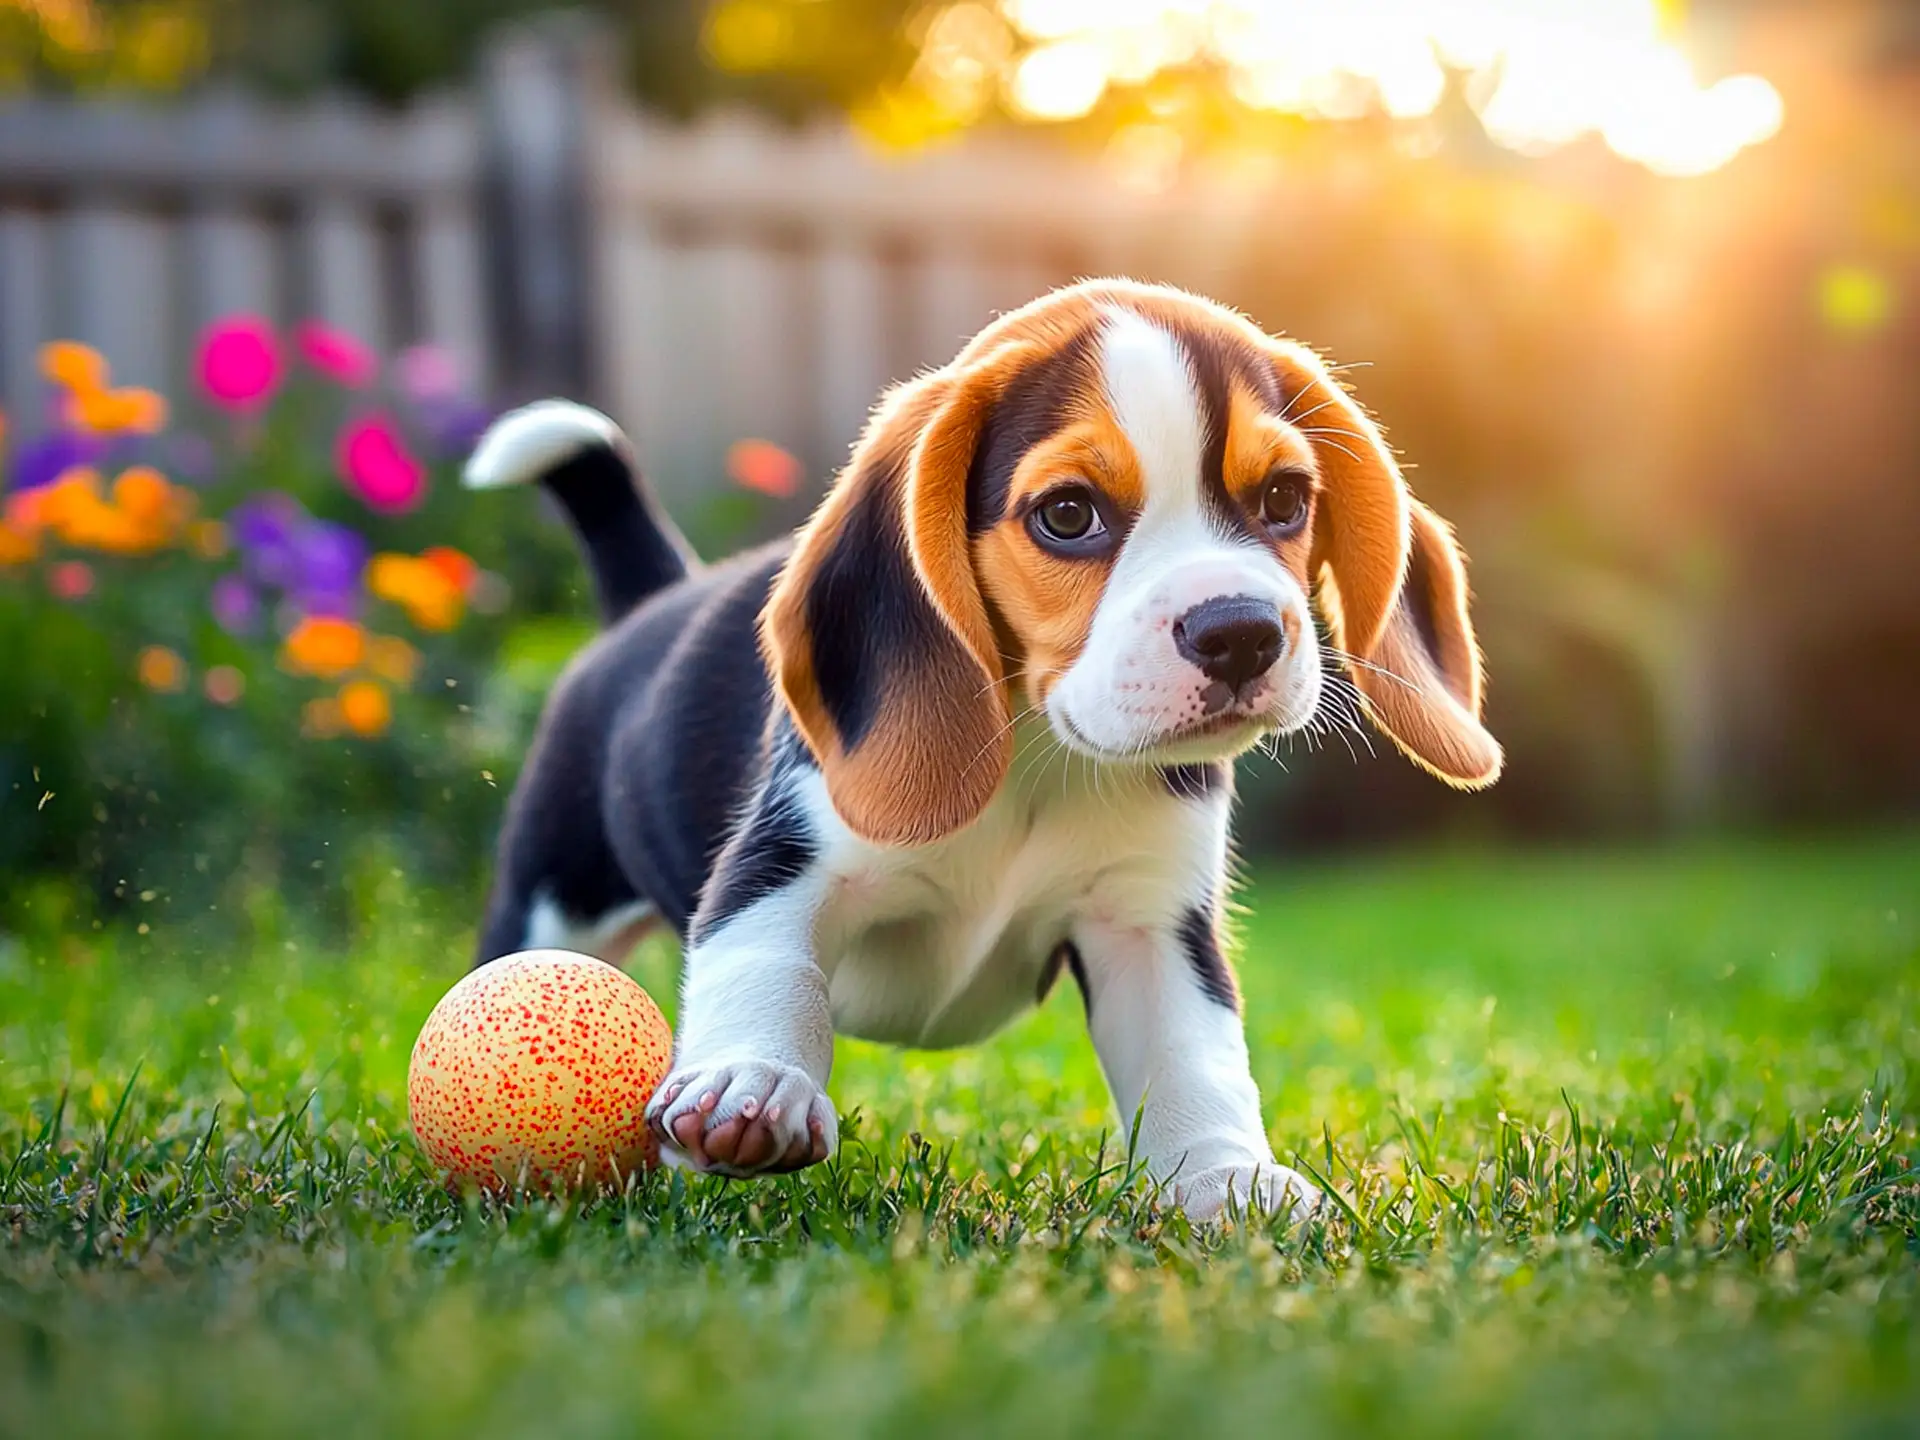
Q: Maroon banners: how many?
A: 0